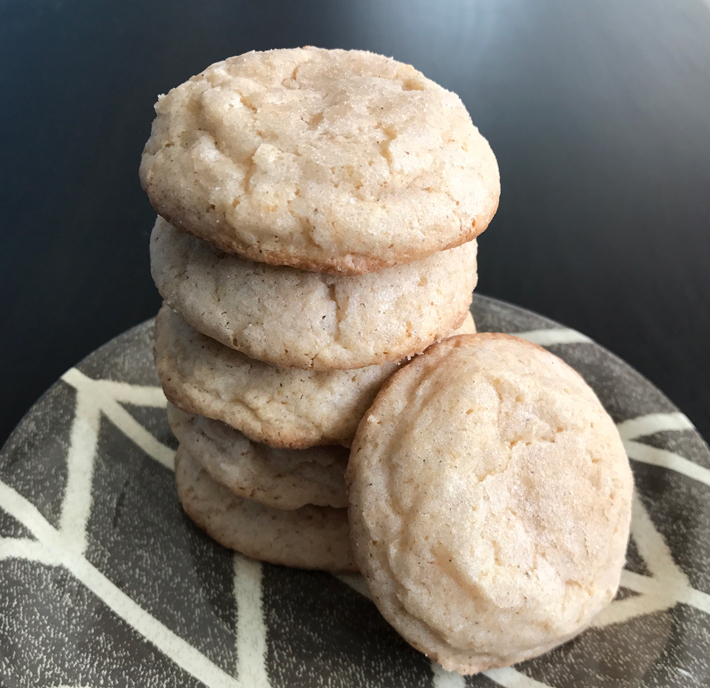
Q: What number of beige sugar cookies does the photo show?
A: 6